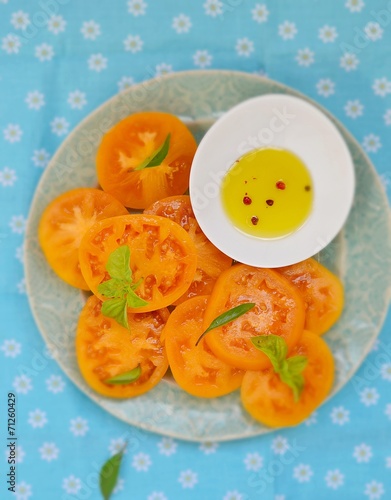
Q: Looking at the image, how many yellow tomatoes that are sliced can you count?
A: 9